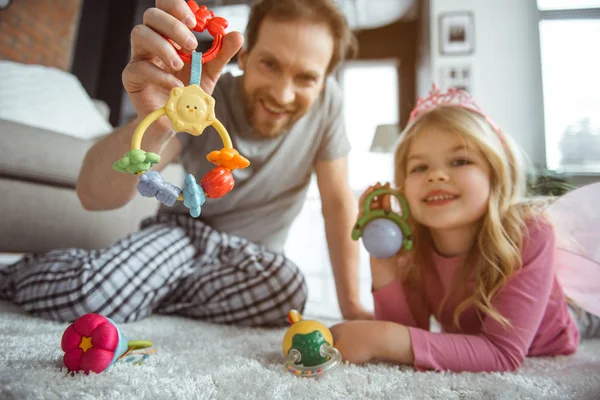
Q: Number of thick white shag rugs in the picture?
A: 1